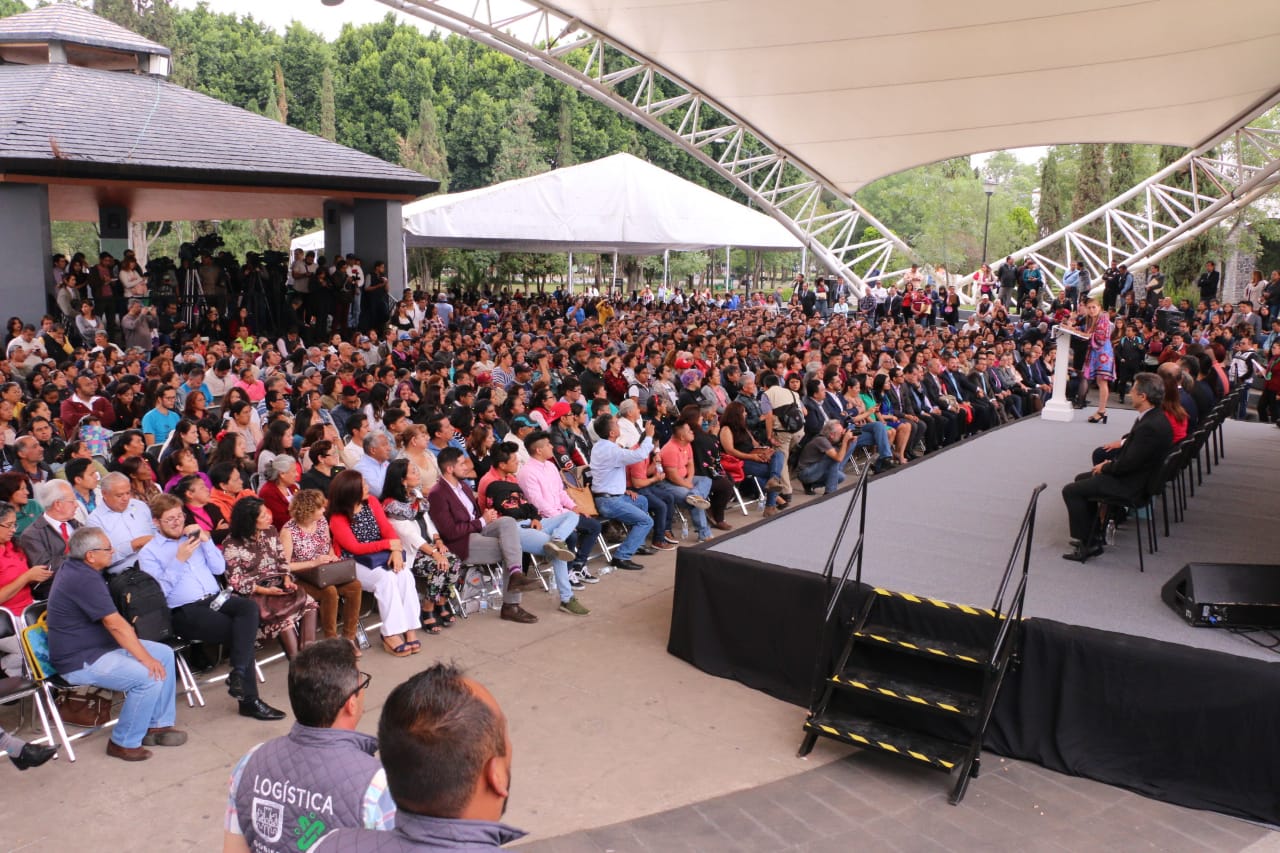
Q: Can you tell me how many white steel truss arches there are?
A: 2